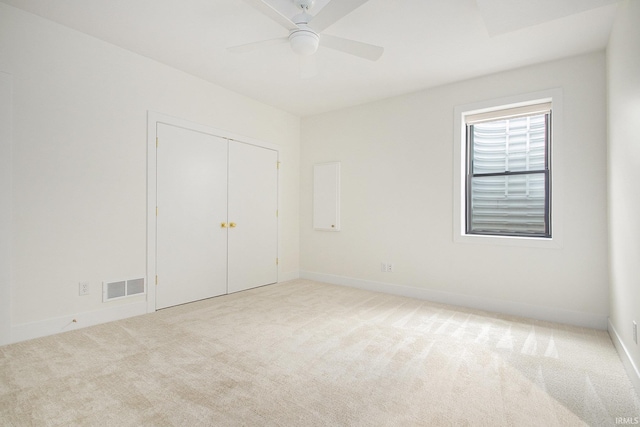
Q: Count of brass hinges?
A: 6